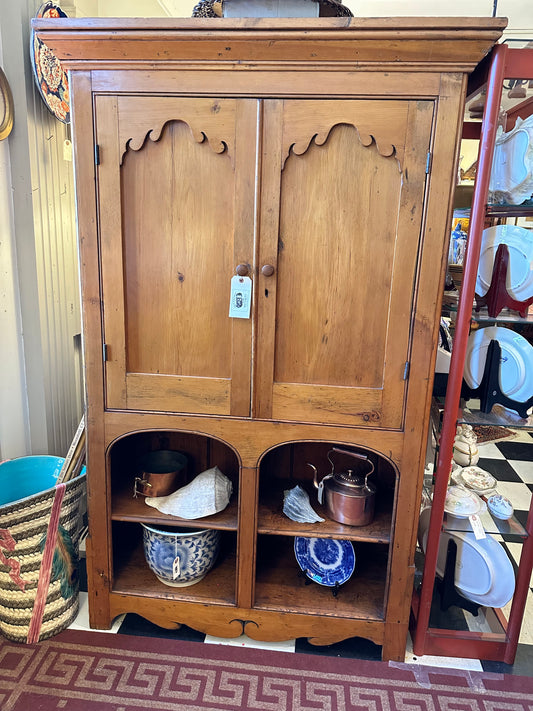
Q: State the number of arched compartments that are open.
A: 2